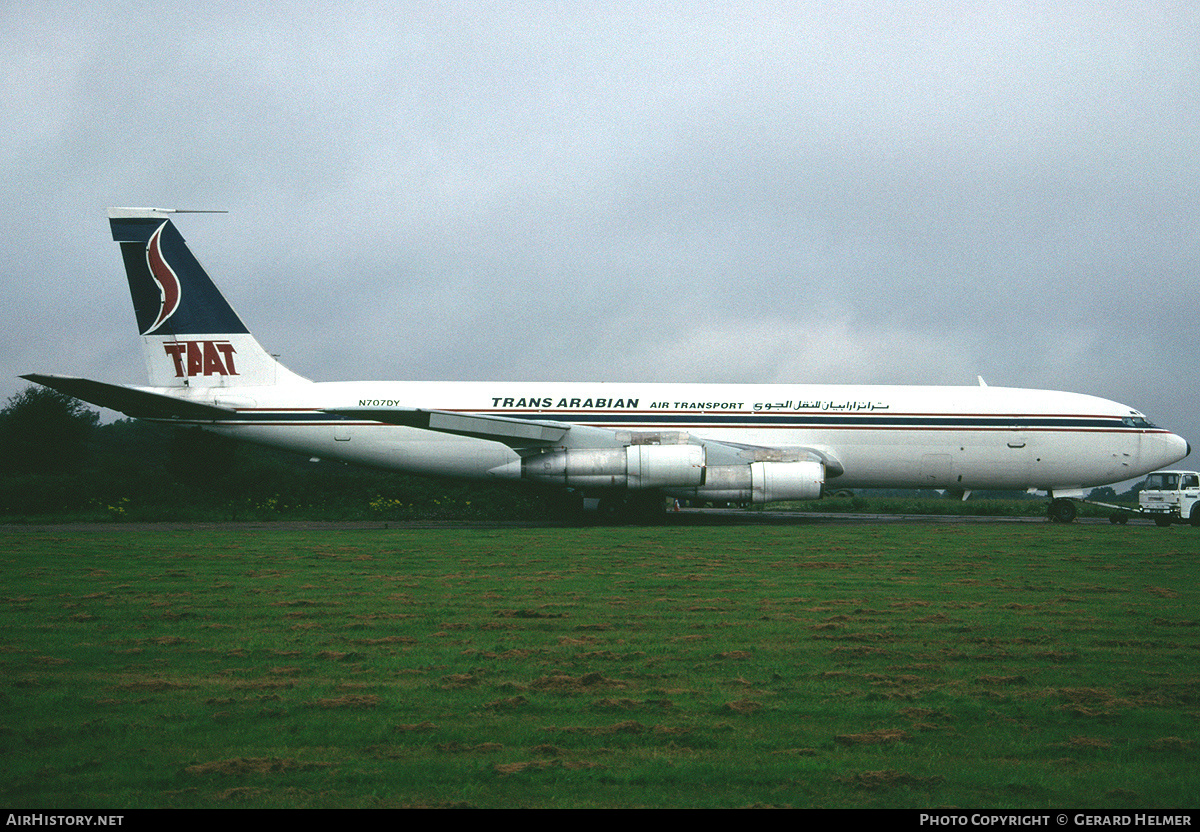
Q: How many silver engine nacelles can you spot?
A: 2